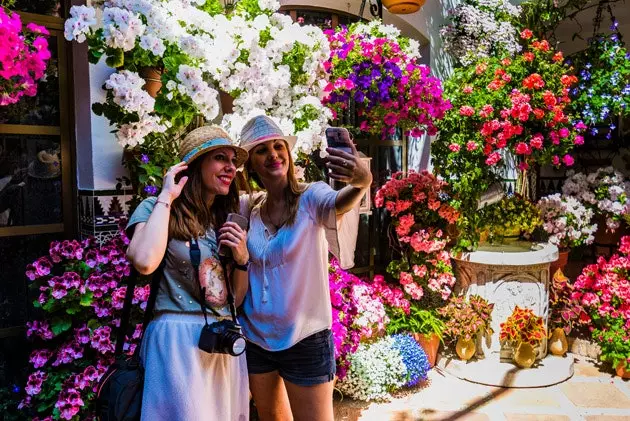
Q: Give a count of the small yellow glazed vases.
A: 3